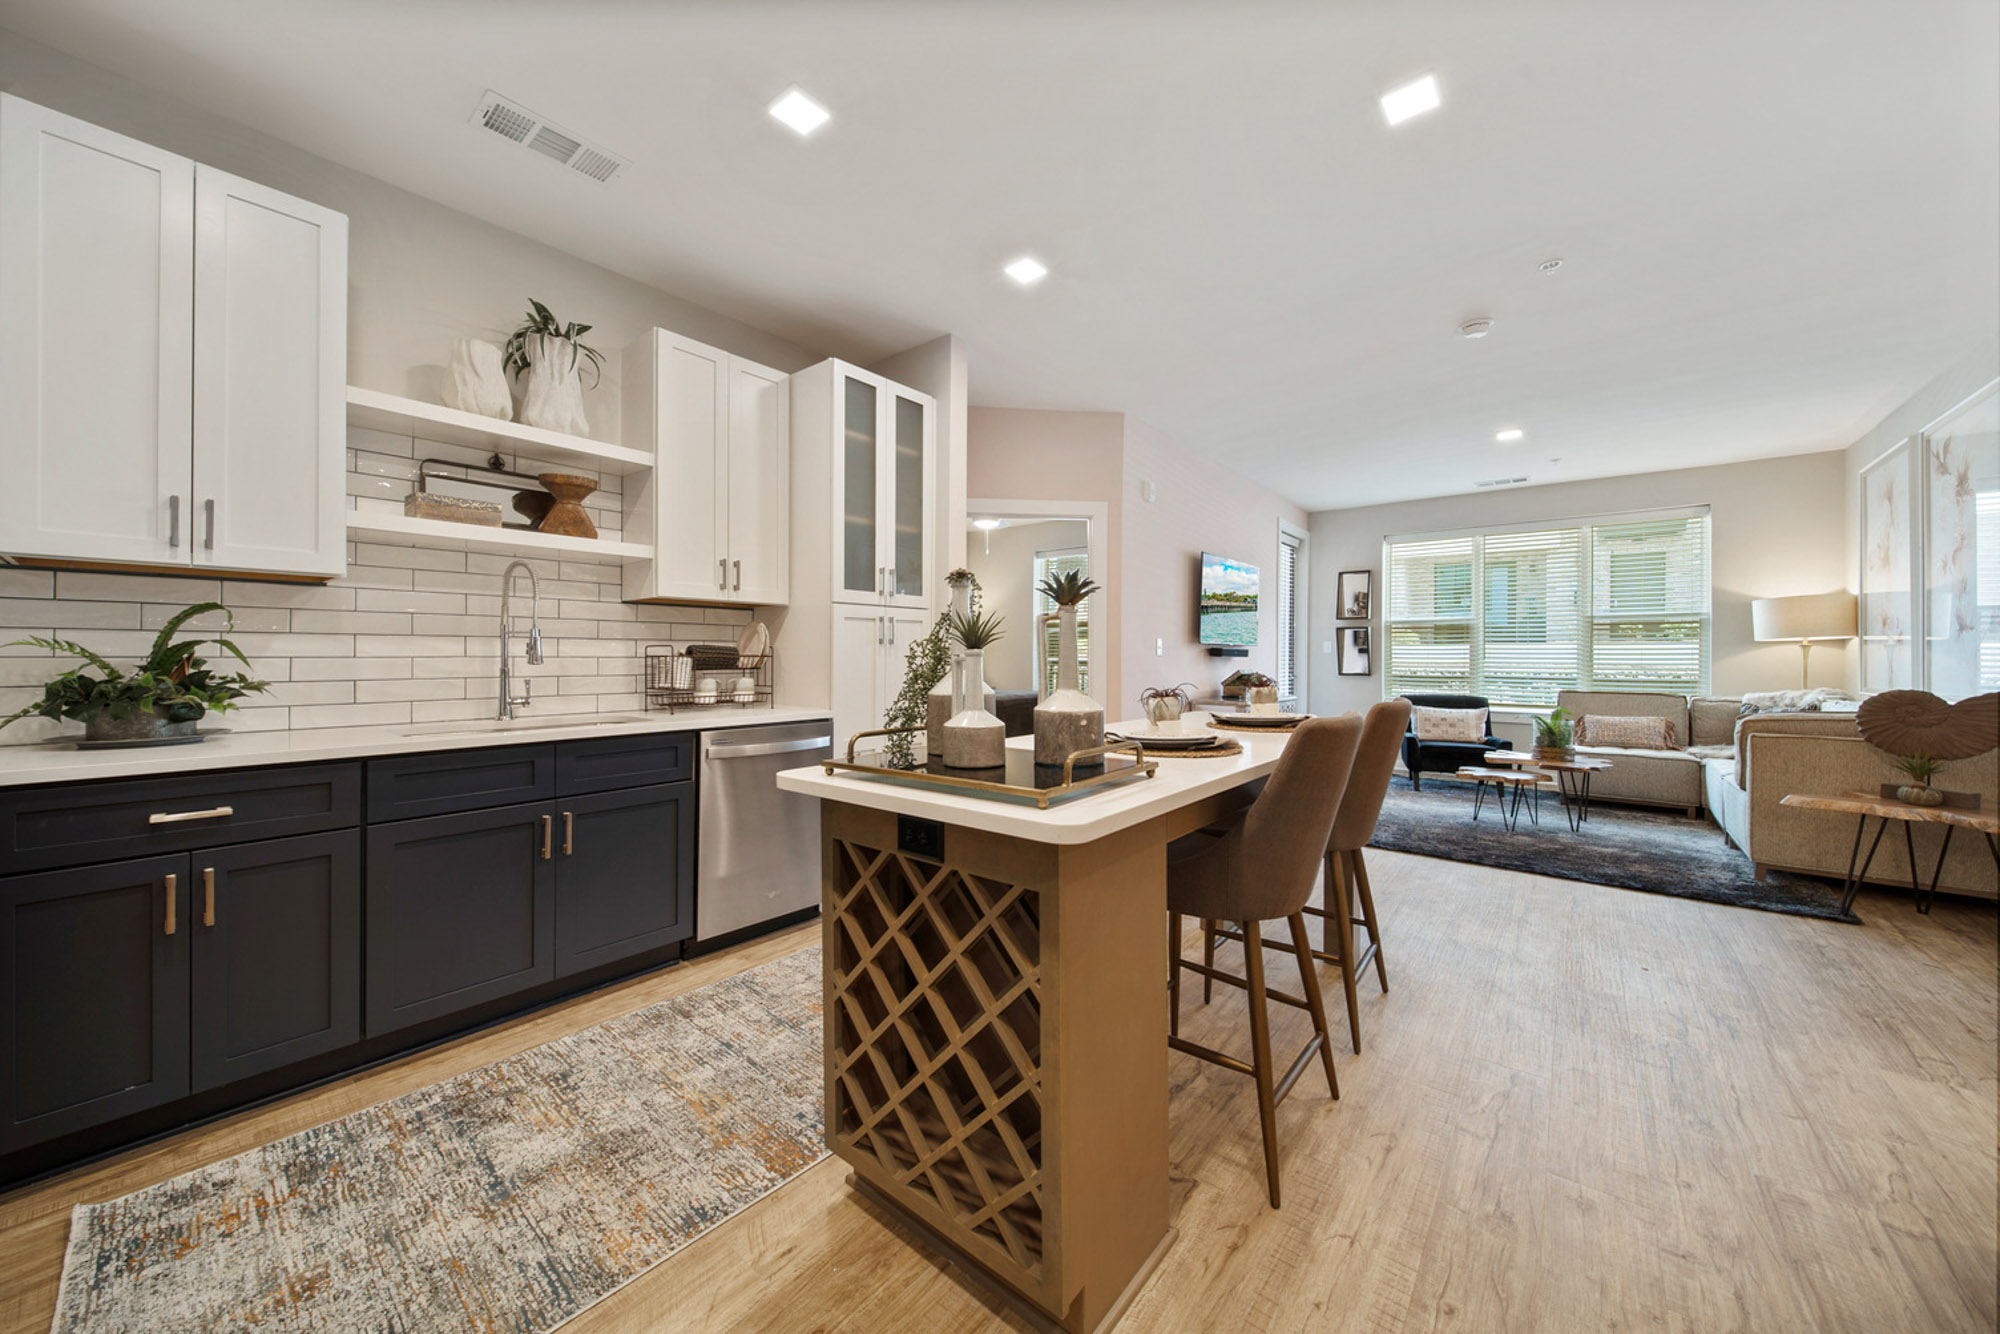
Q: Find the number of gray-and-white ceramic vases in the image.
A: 3